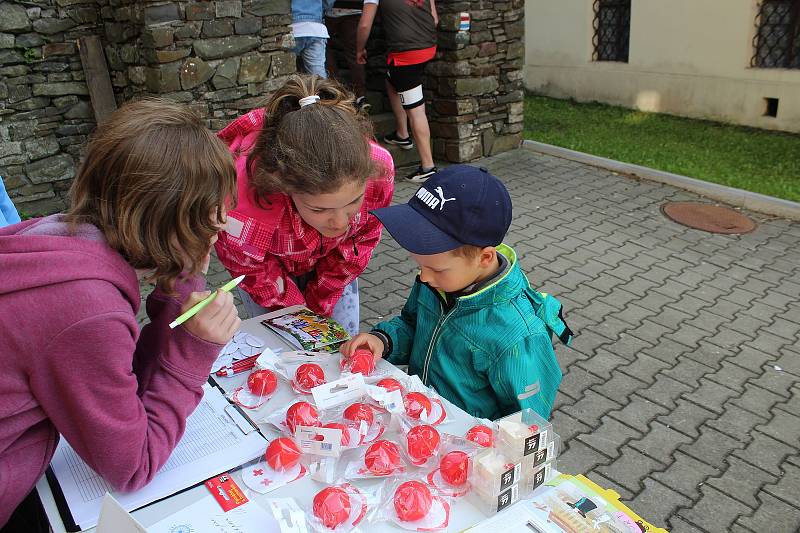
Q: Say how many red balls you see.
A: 15